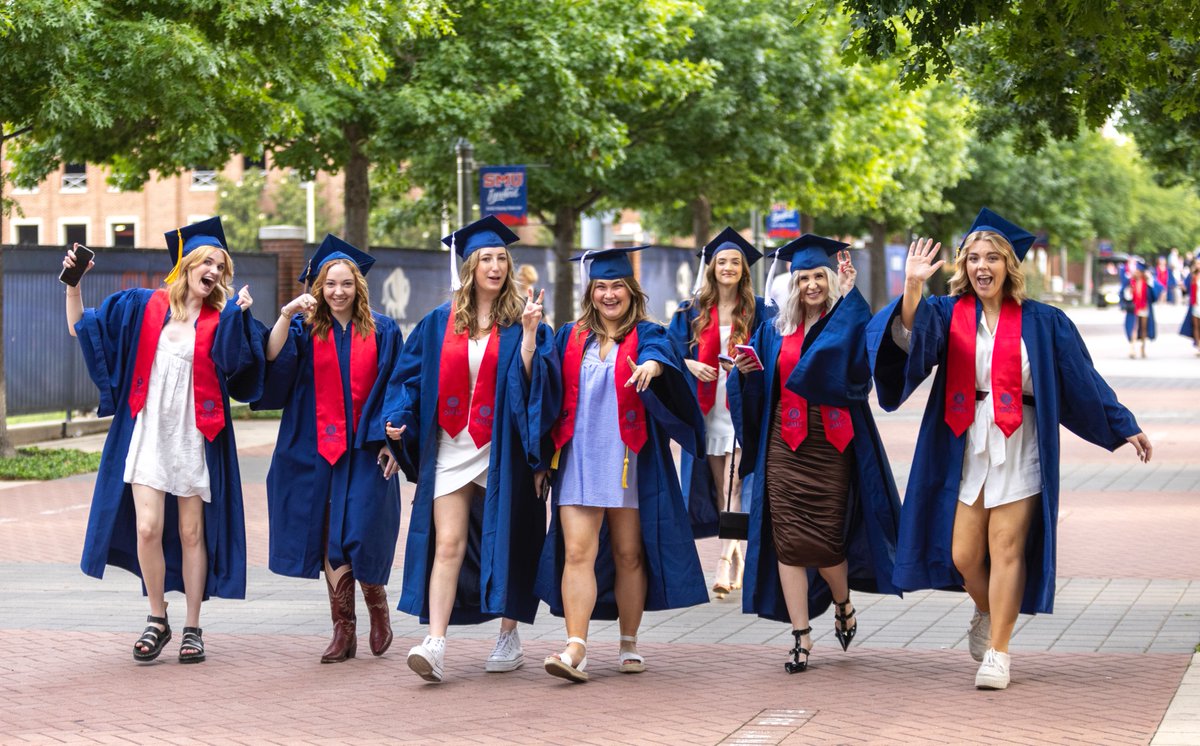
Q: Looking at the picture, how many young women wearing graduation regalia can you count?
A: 7